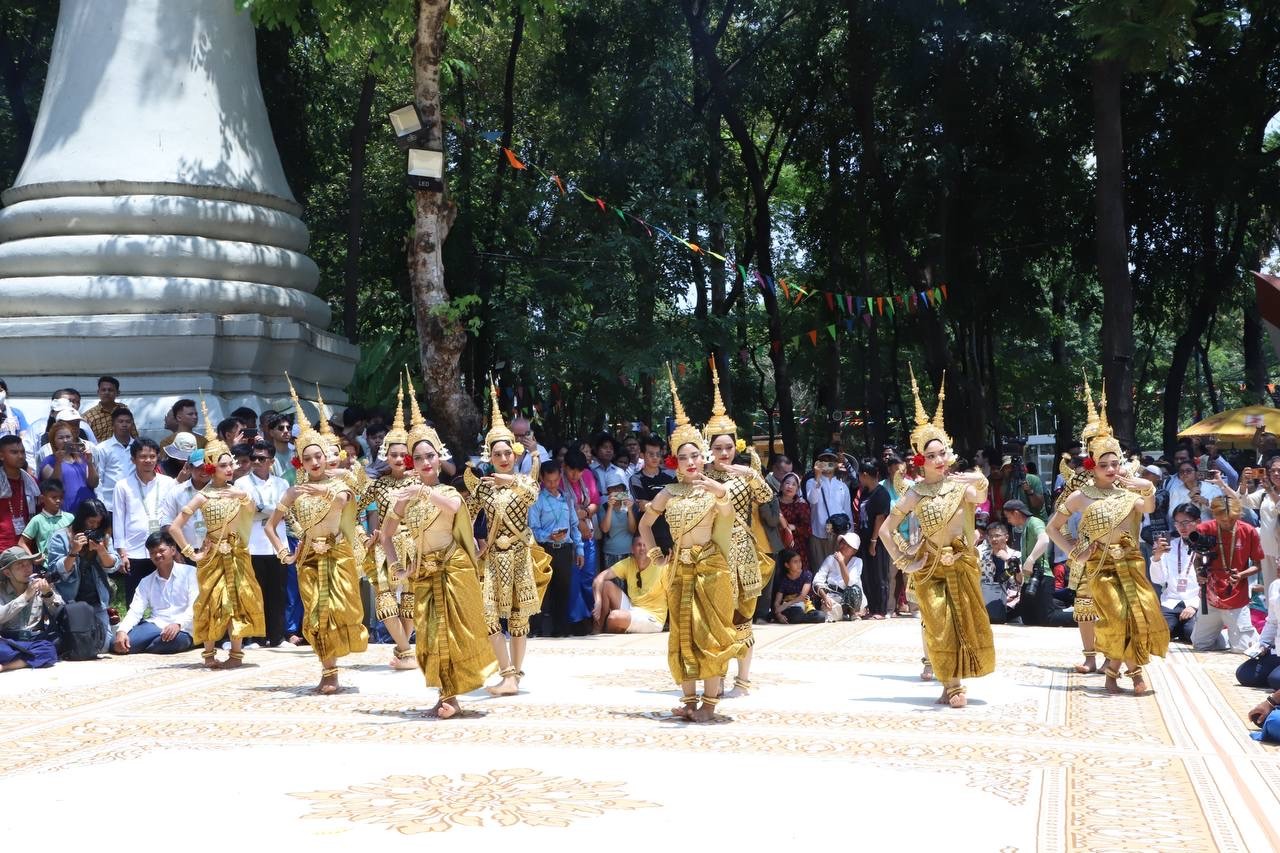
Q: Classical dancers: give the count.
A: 12